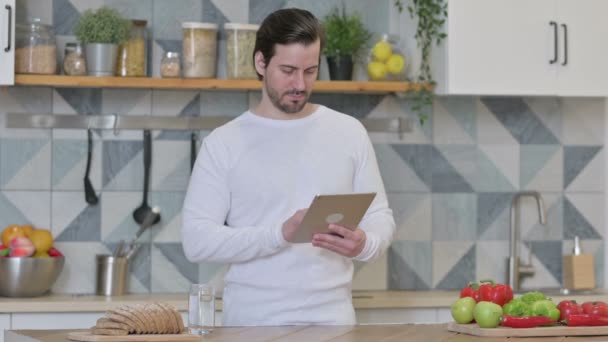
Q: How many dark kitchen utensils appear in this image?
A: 3